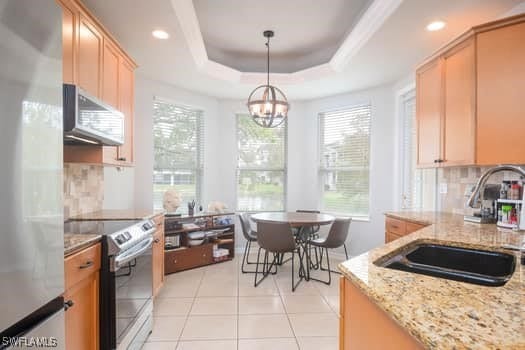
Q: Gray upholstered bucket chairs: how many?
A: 4